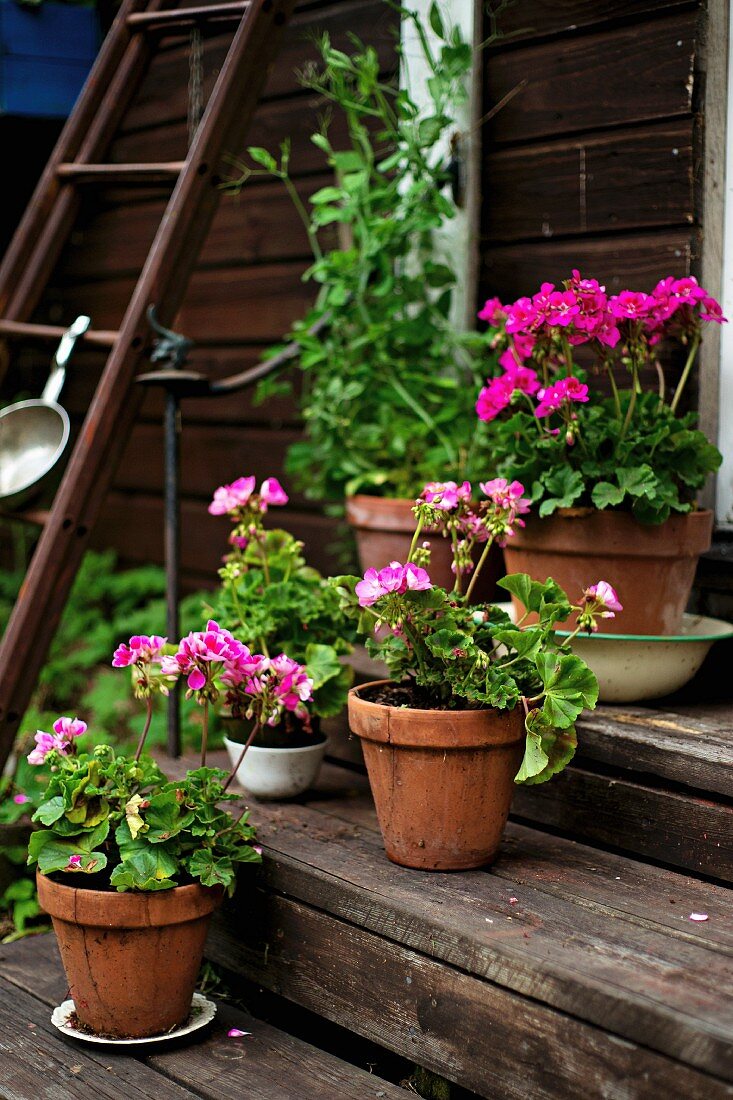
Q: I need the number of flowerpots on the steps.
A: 5